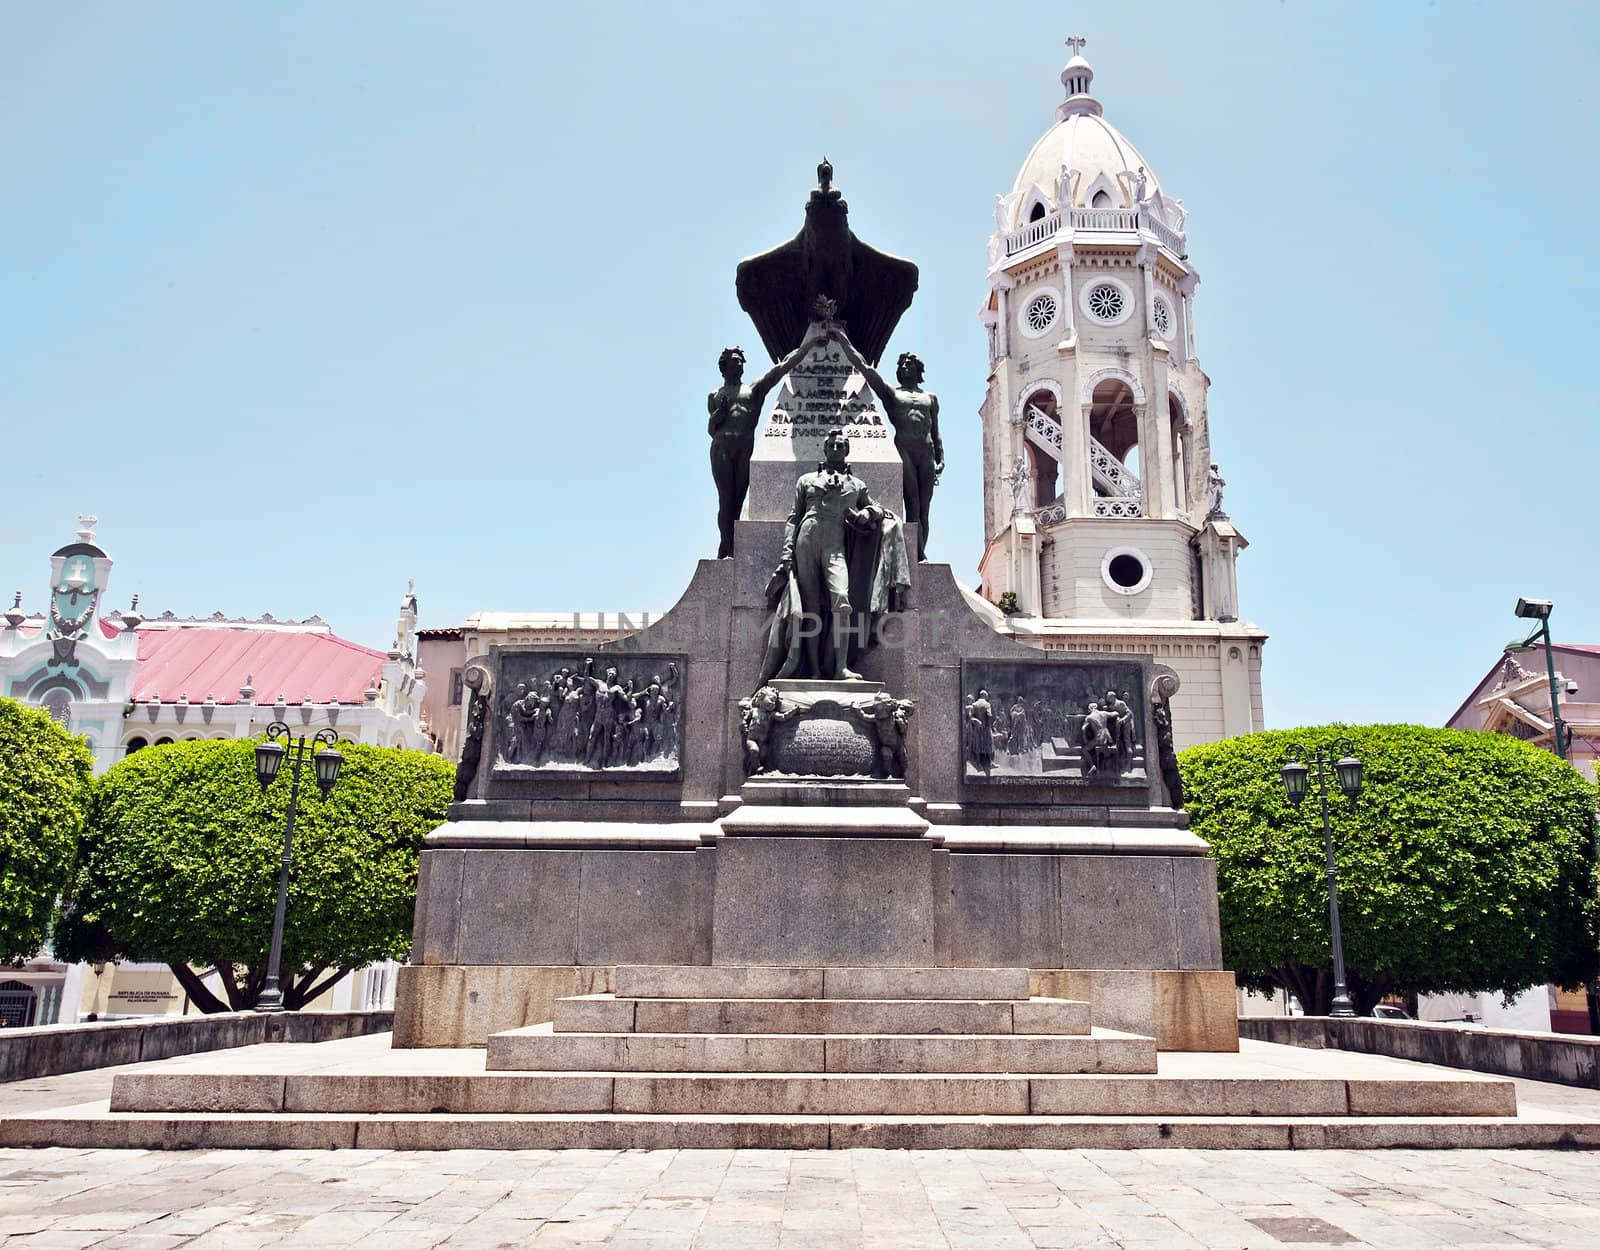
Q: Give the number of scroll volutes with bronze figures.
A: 2